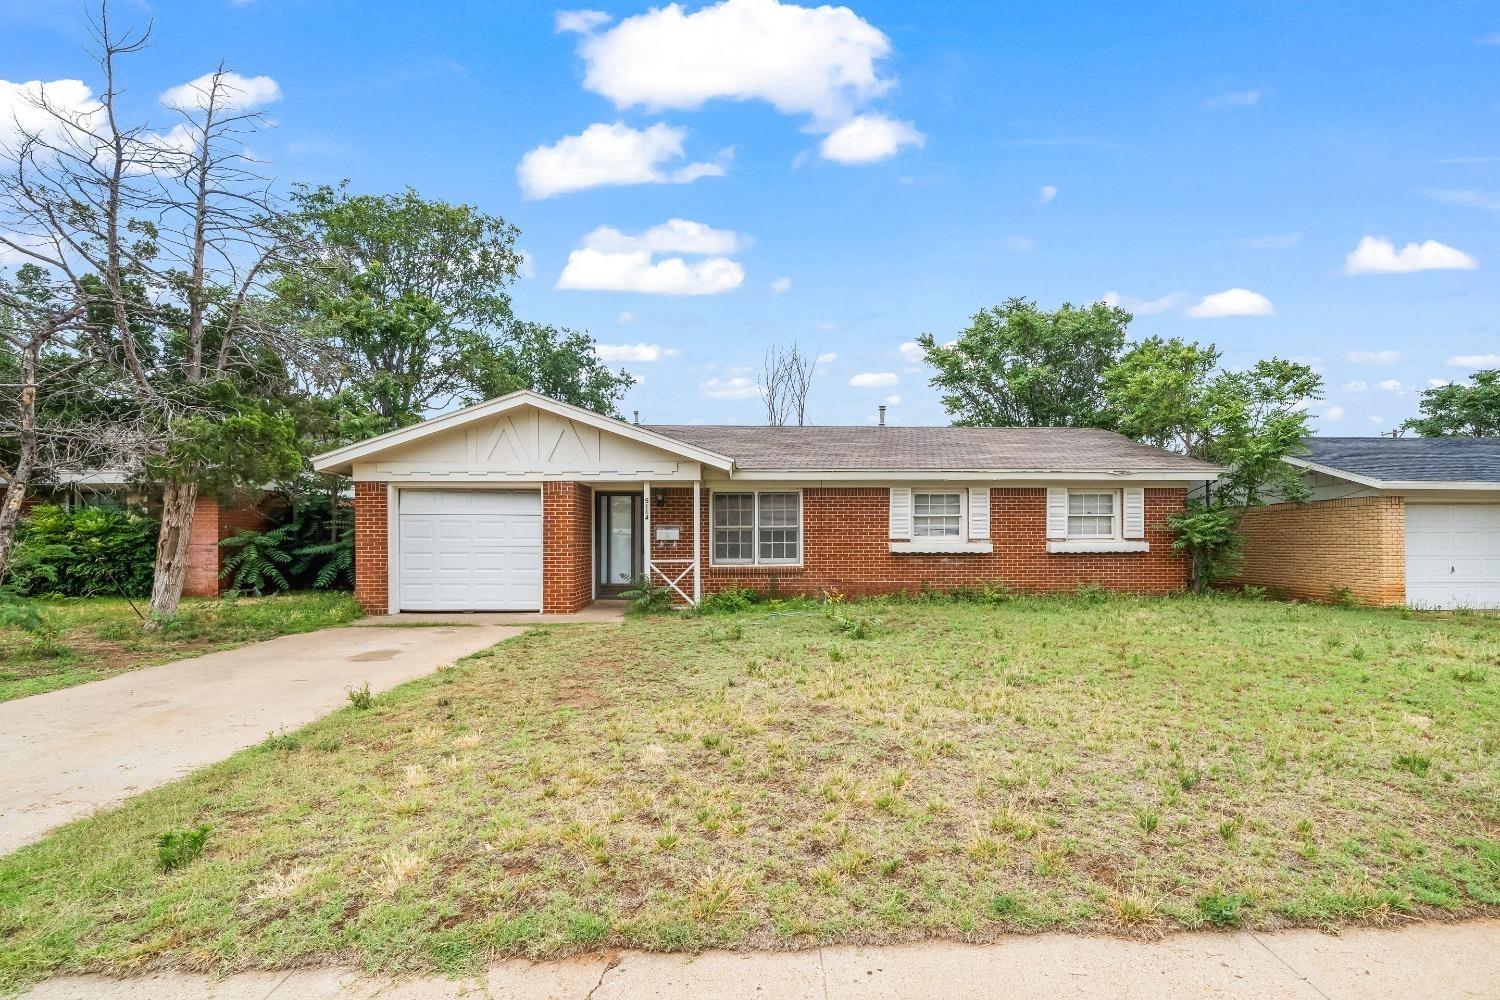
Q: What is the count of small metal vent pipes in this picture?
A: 2